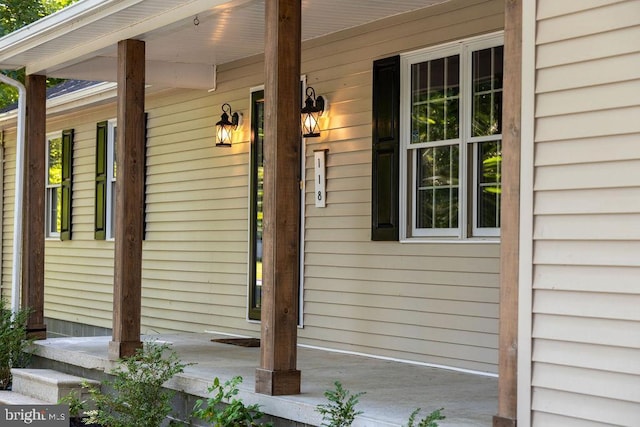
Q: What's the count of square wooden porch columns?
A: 4